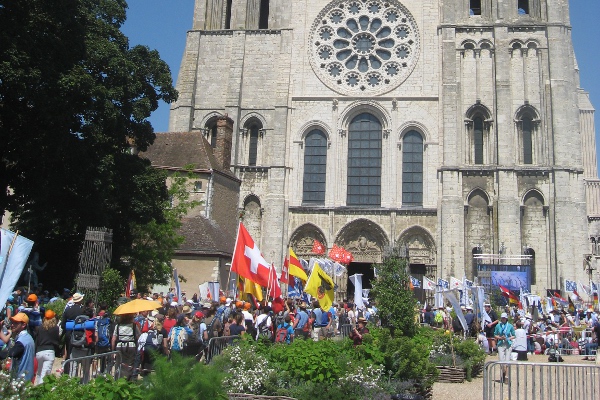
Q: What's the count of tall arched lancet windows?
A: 3